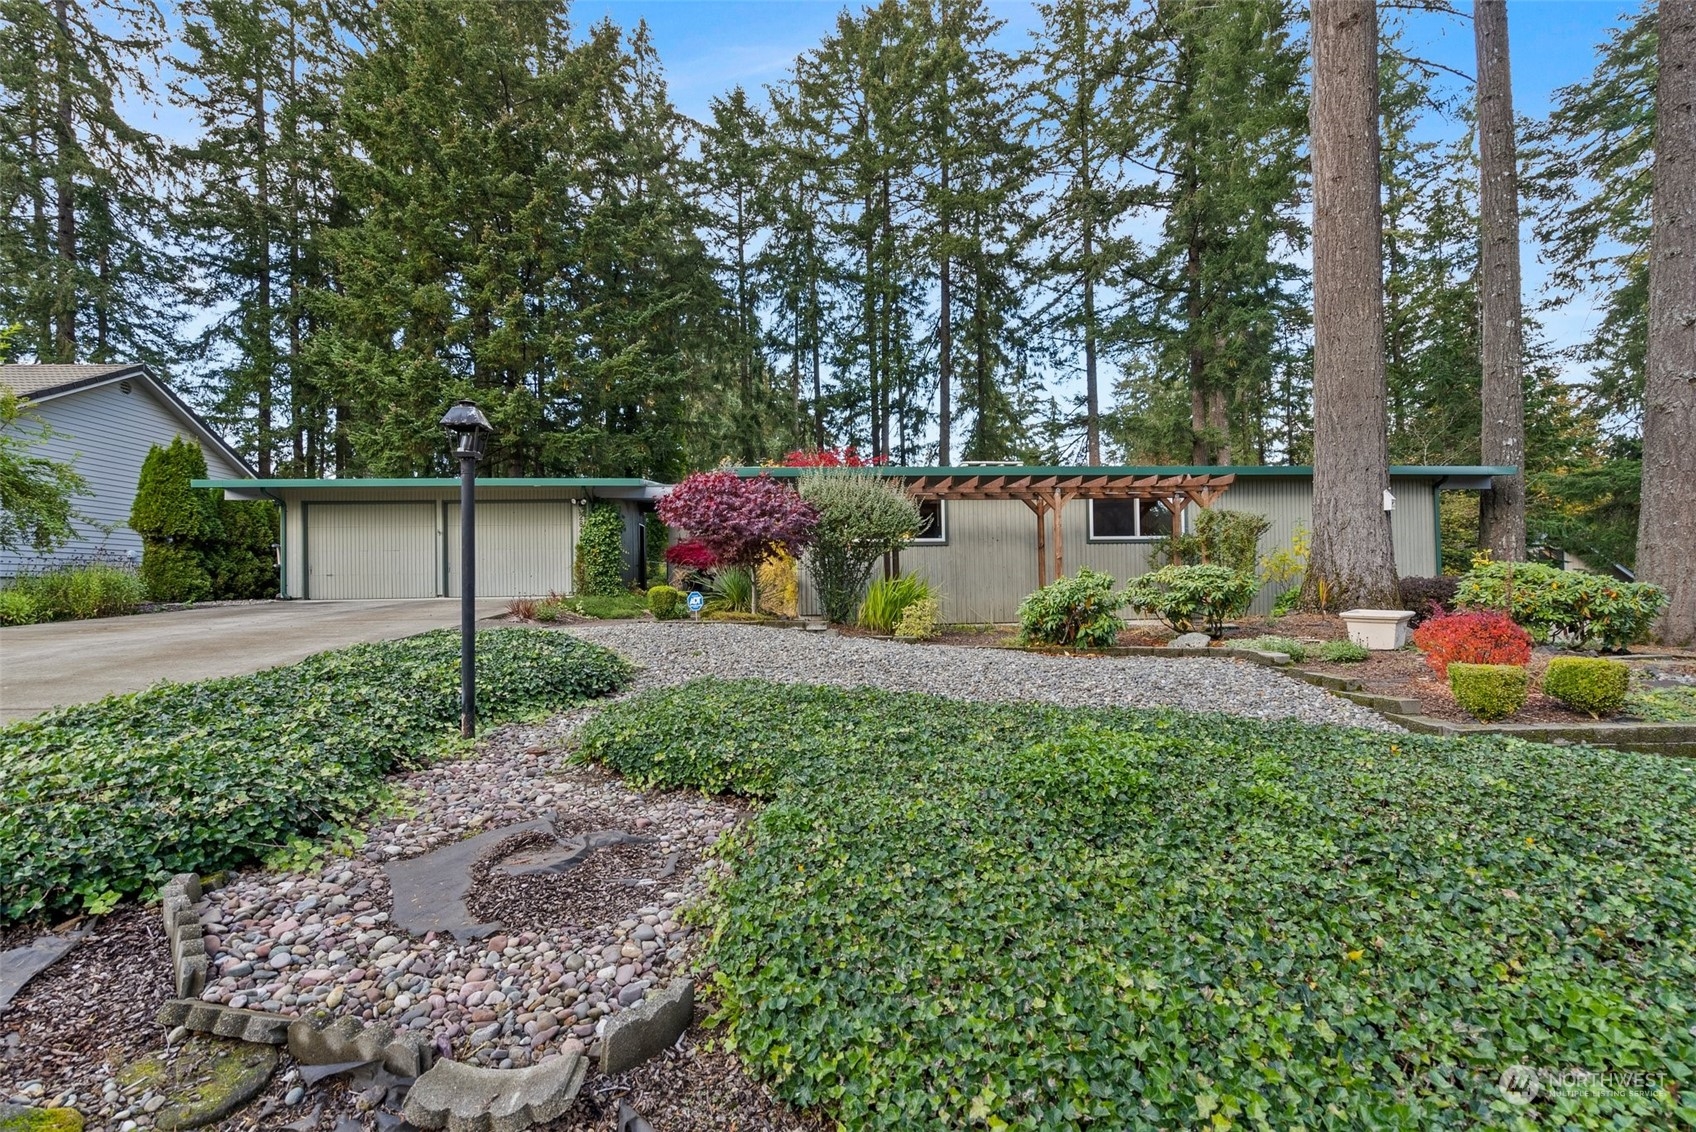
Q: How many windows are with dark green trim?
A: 2